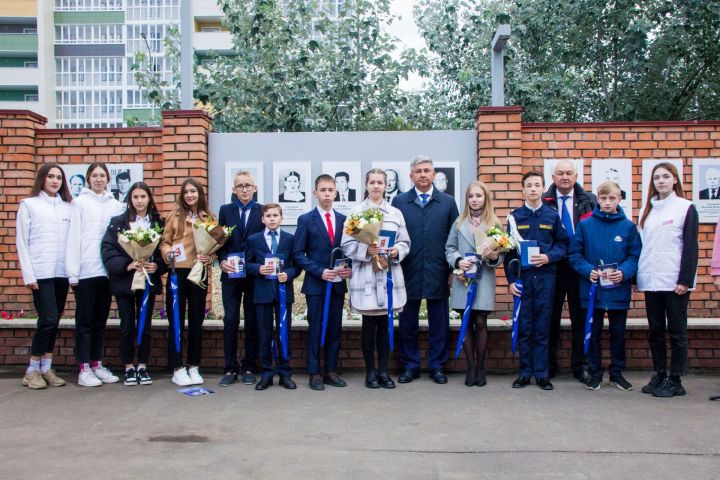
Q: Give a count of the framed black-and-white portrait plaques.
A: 11